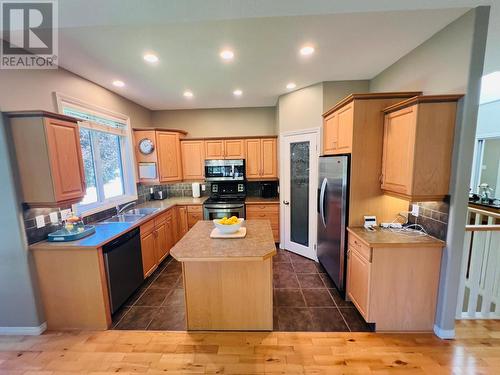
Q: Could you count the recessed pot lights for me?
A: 7